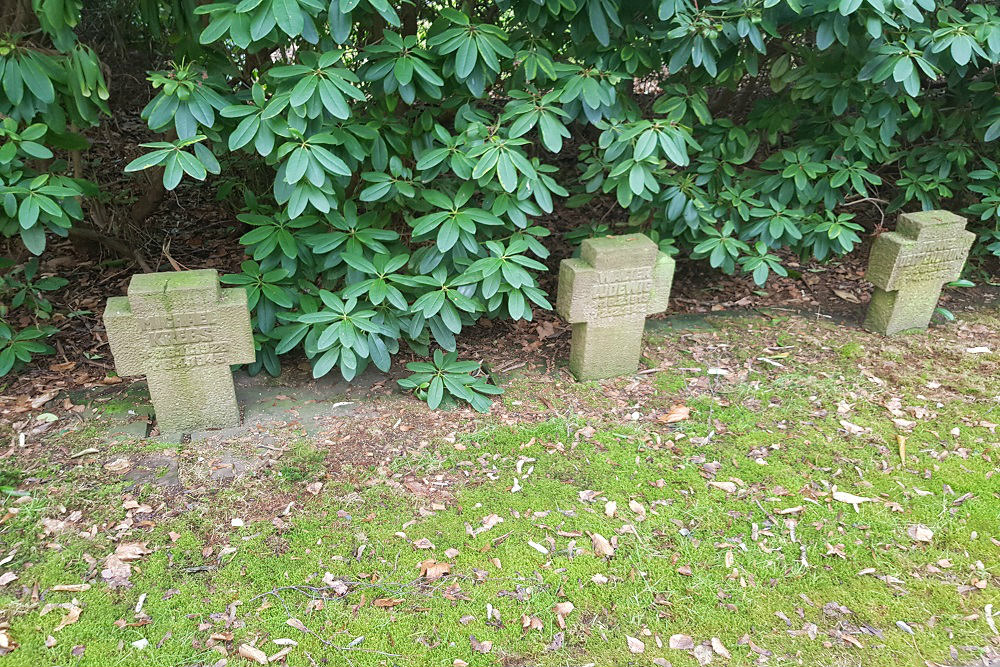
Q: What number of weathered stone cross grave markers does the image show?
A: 3